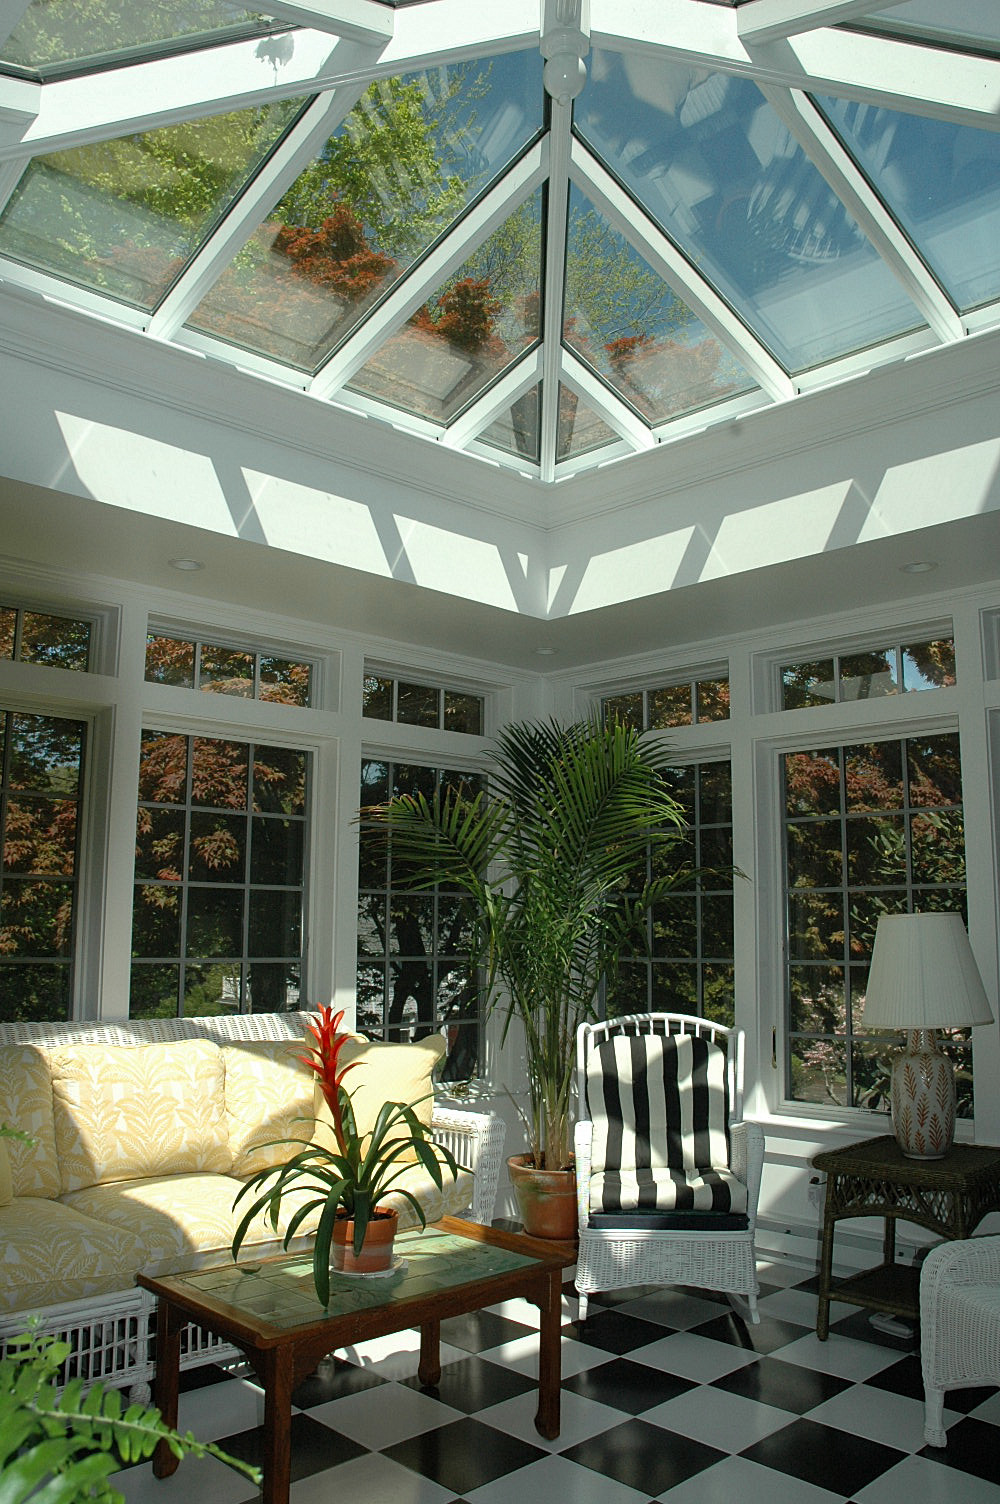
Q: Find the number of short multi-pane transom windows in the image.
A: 5